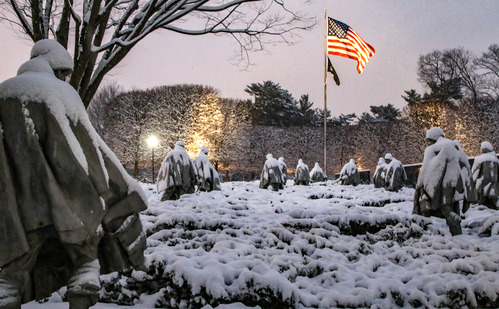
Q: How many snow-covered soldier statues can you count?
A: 12